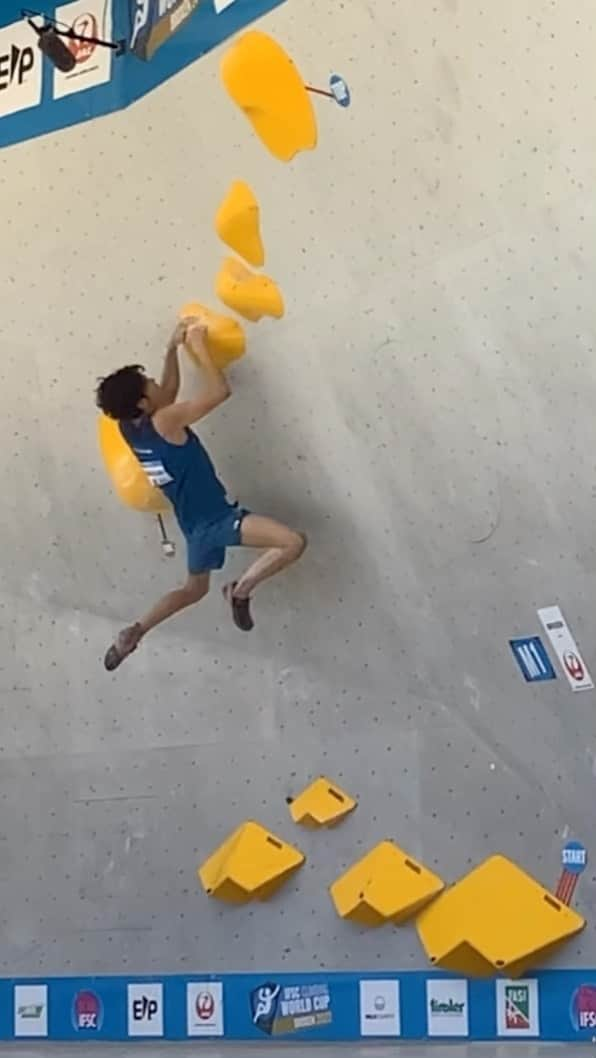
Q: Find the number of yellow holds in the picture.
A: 9